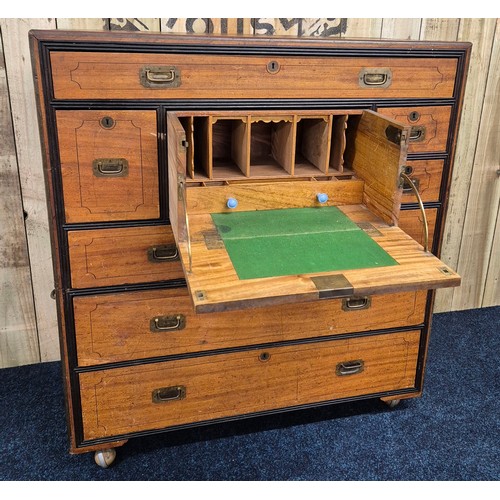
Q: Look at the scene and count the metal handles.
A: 10